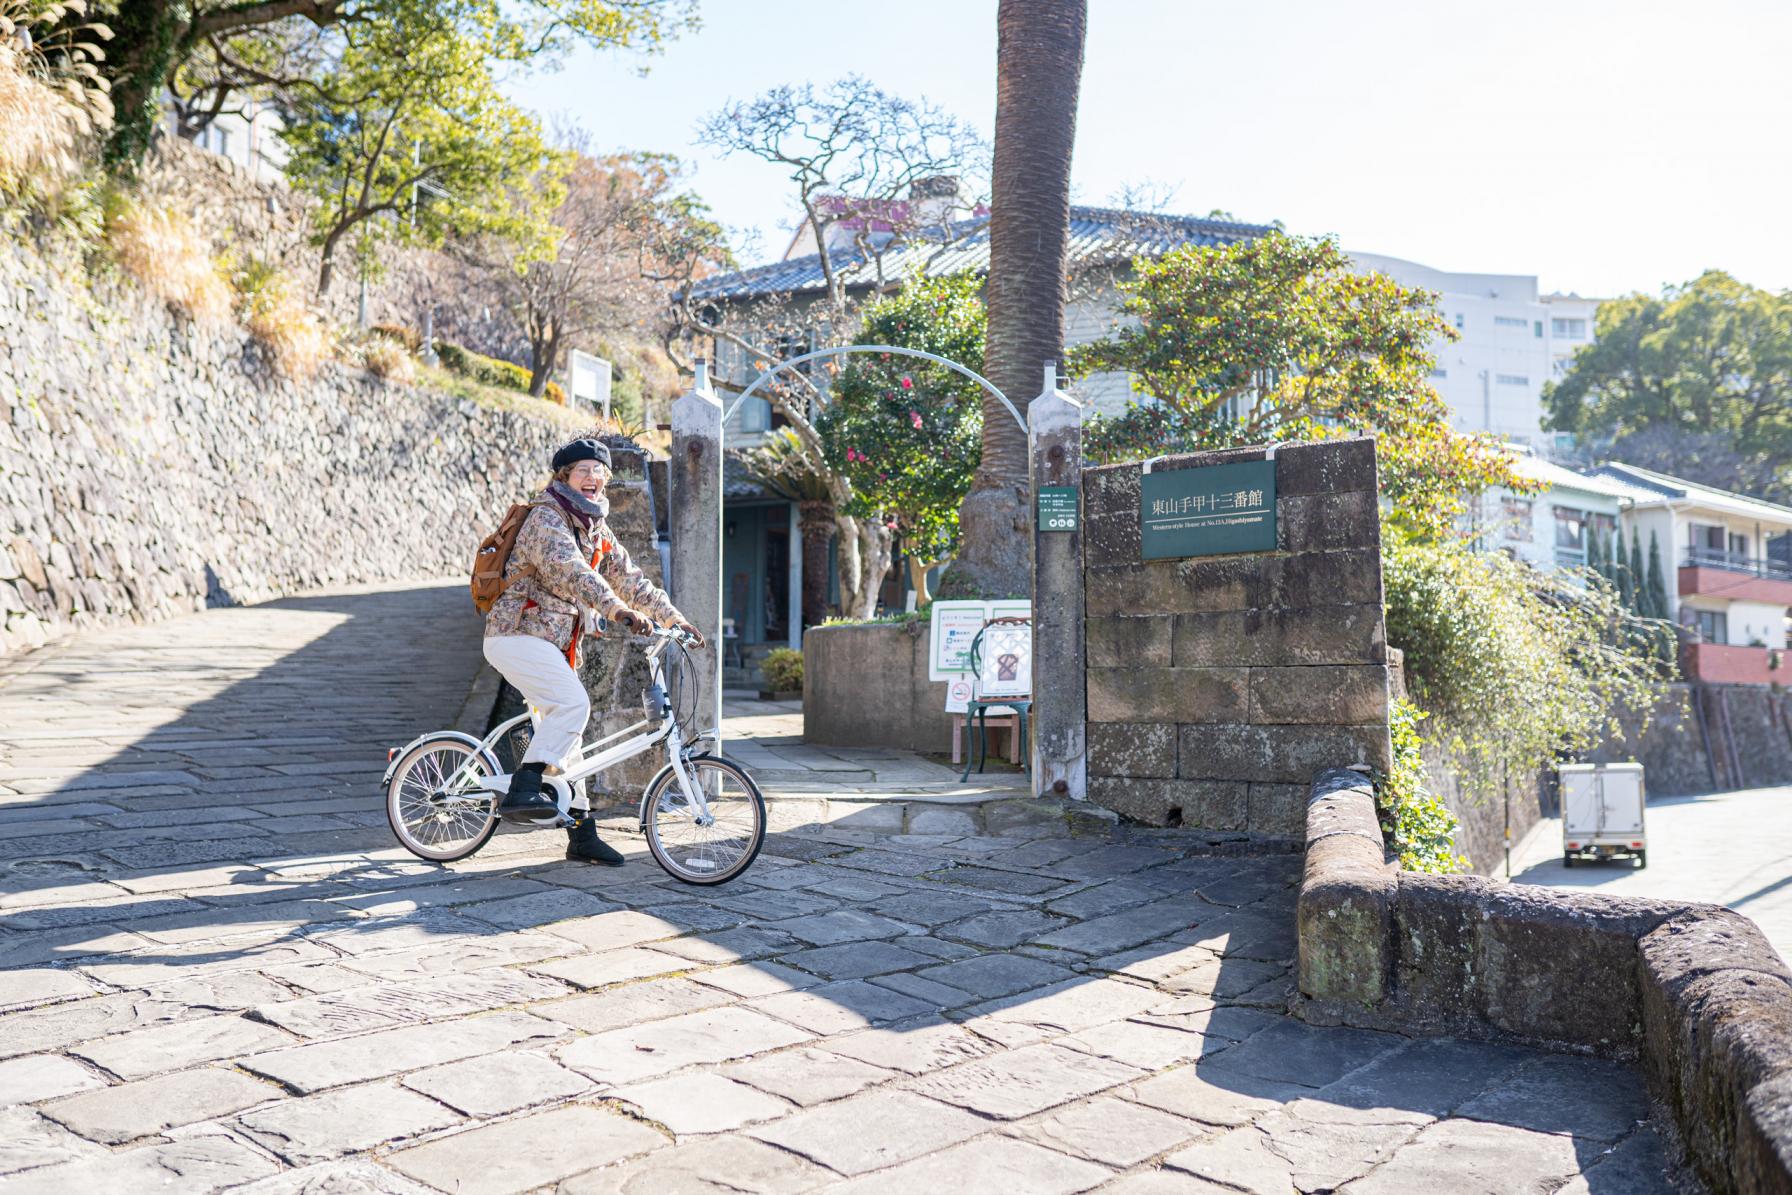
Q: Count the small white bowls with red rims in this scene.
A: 0